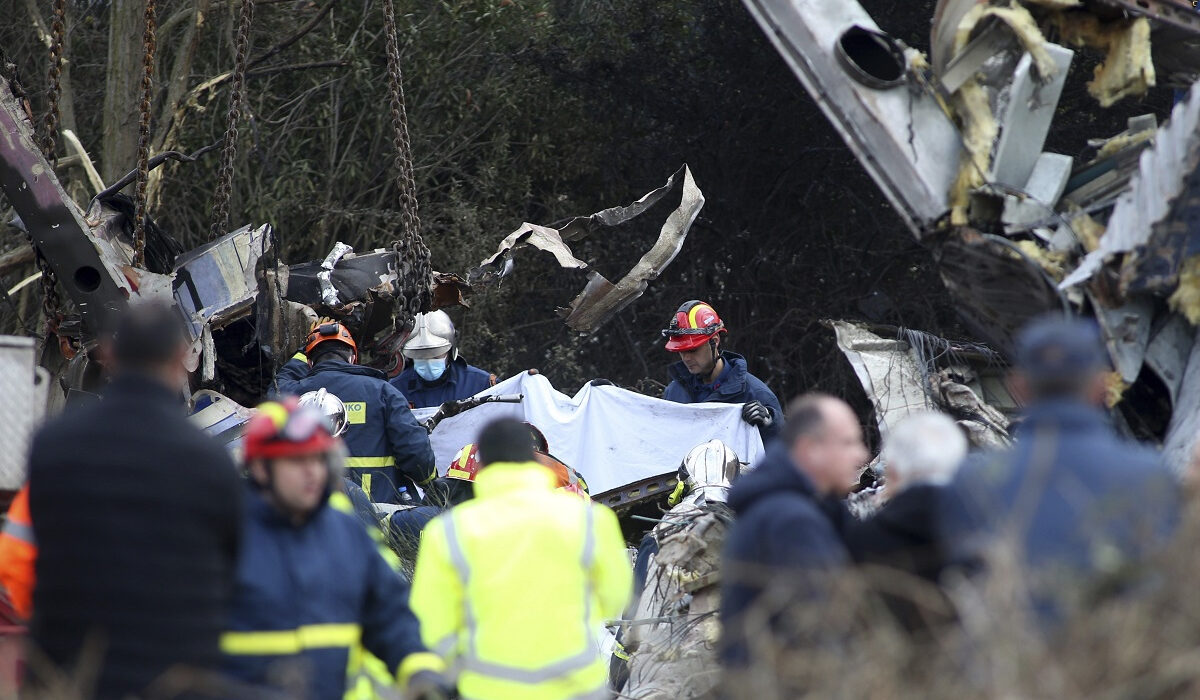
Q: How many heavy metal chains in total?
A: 4